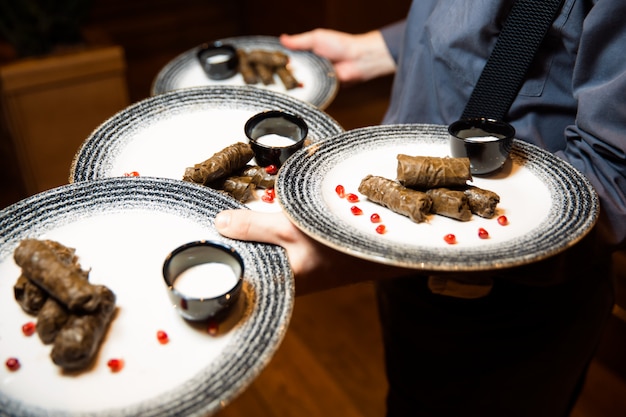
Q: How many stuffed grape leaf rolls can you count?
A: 15